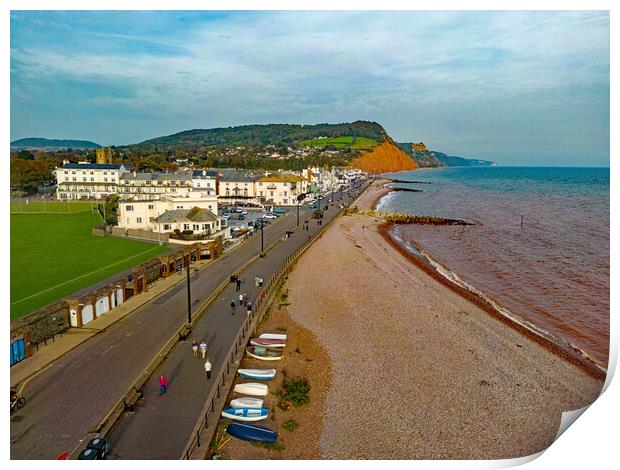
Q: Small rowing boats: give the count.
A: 8